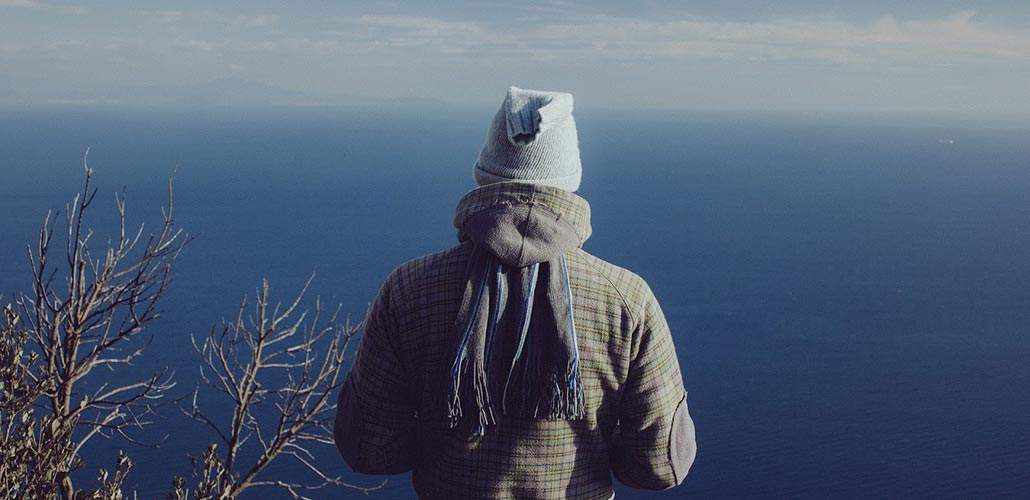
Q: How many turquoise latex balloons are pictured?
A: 0